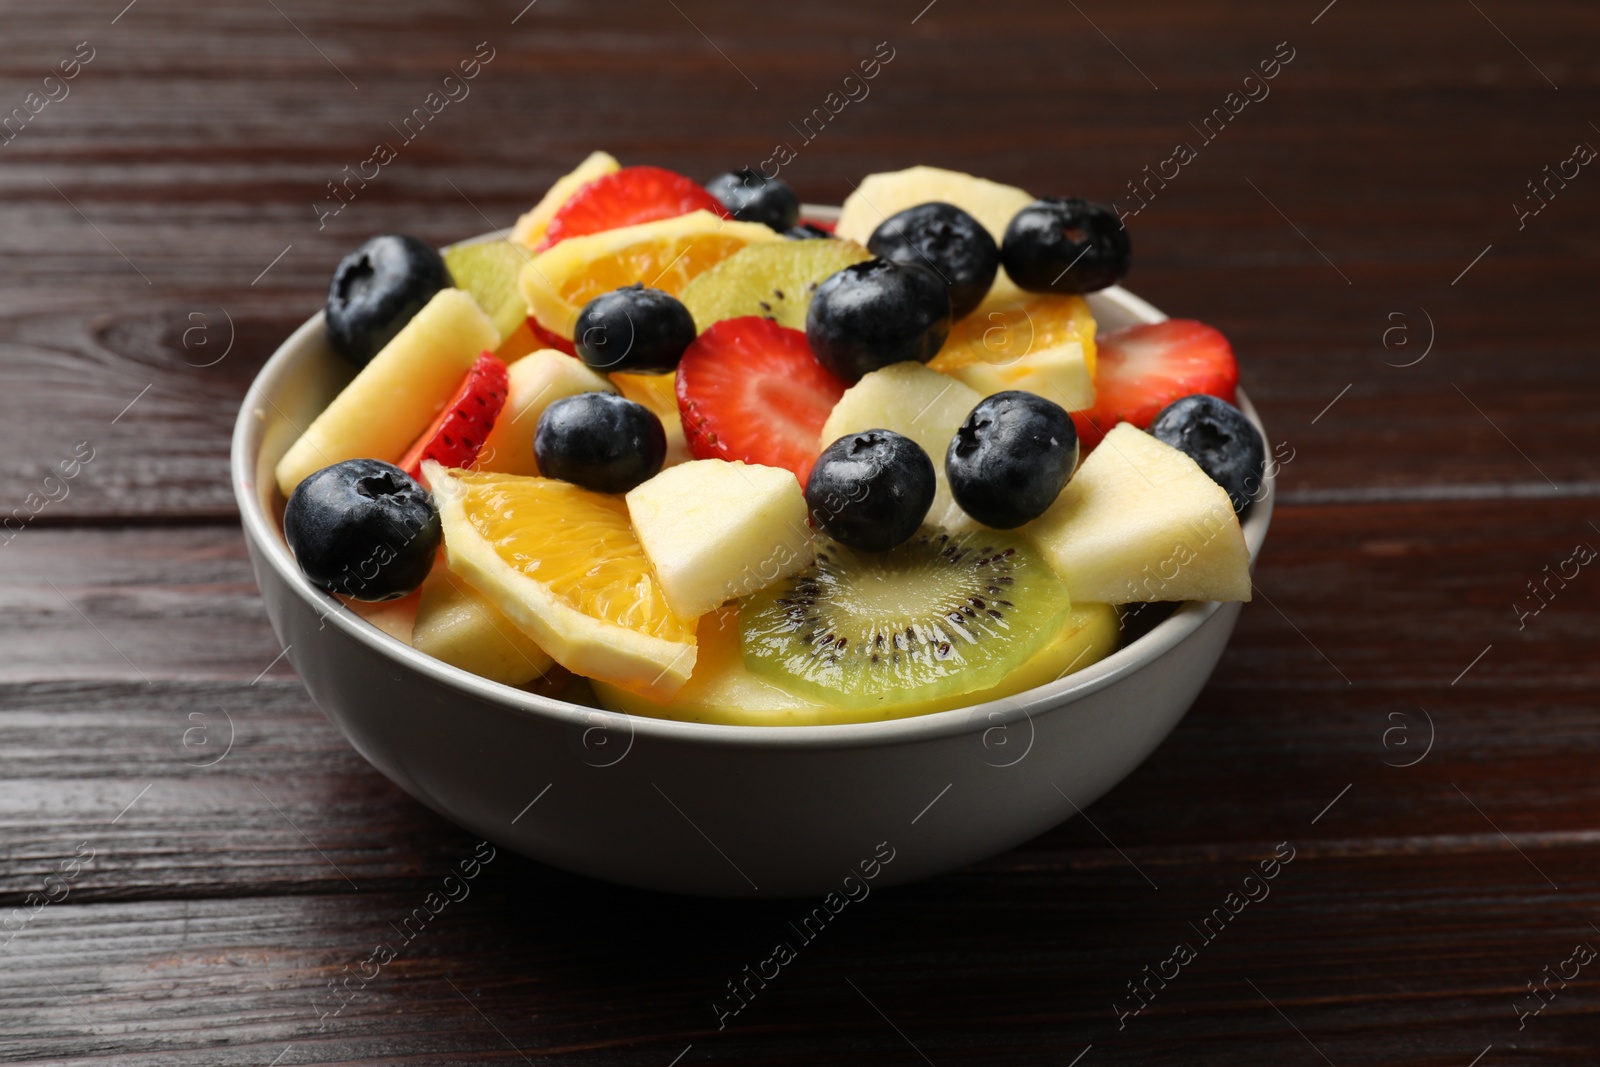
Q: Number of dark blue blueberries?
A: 12